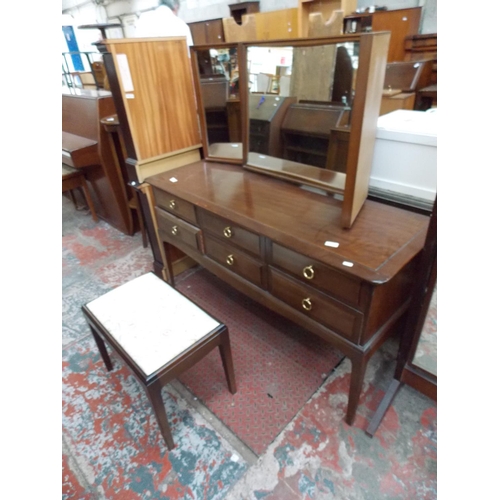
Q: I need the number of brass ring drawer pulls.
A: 6